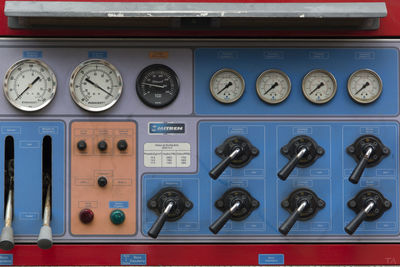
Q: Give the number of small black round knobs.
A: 4